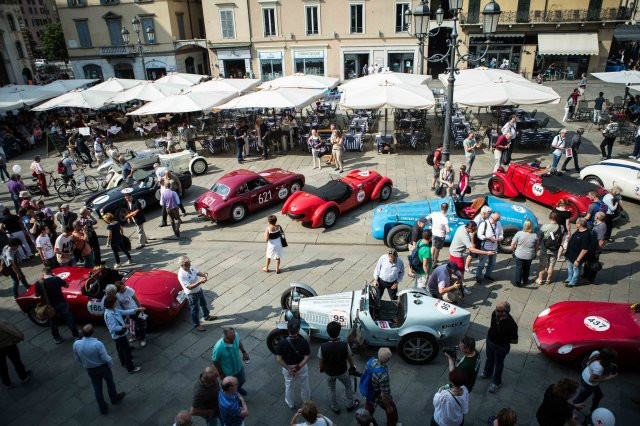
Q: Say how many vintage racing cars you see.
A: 11